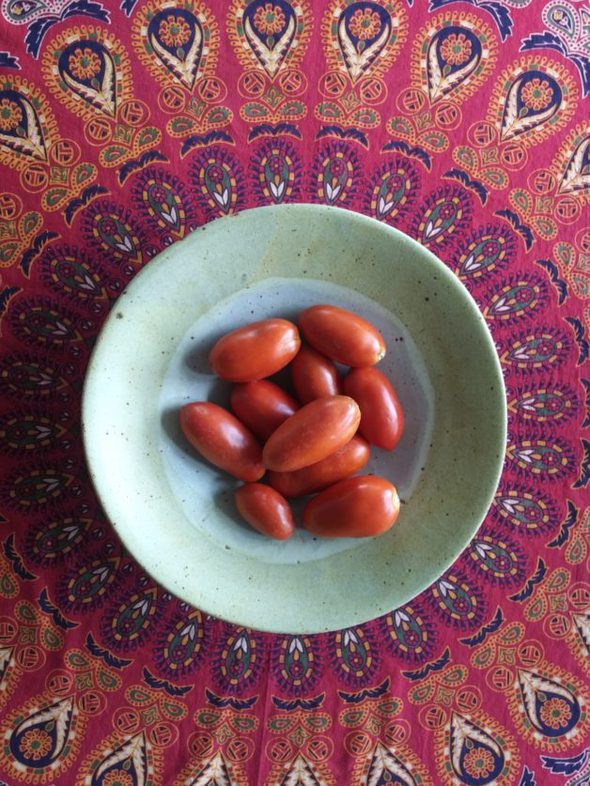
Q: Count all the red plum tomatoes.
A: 10